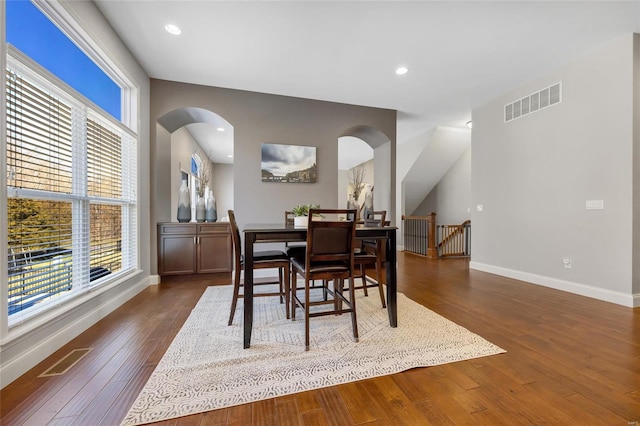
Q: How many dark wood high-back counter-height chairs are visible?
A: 4